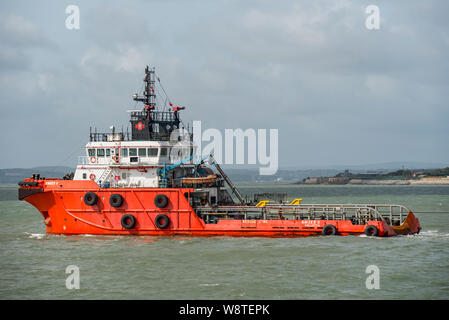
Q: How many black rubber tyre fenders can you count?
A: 7